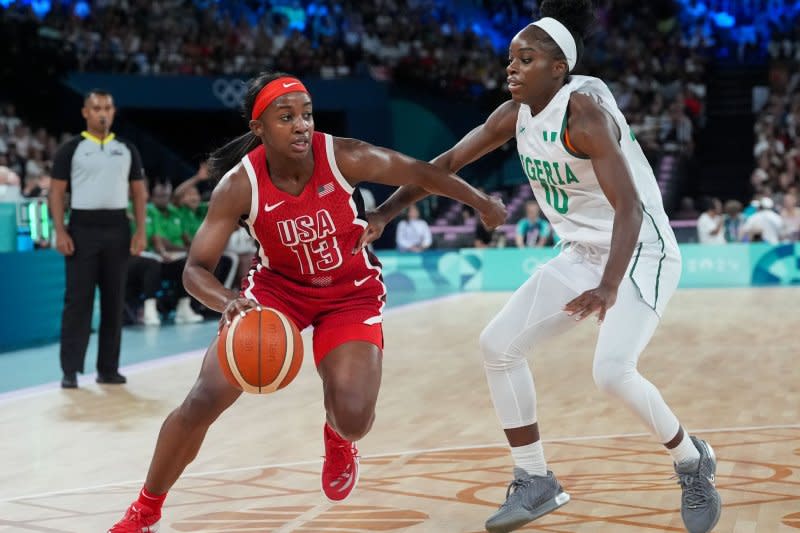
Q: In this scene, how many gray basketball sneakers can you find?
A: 2